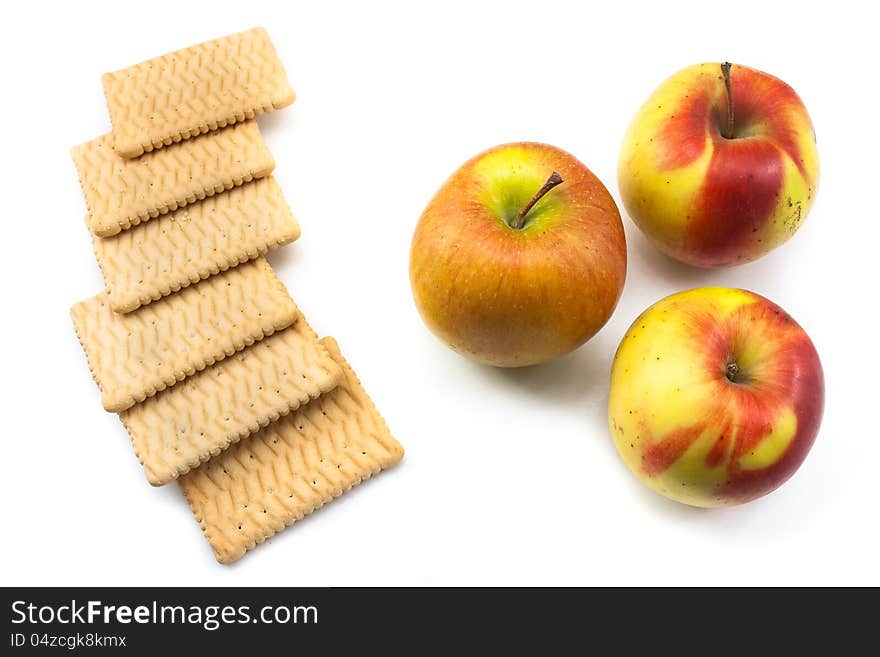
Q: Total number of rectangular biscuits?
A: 6